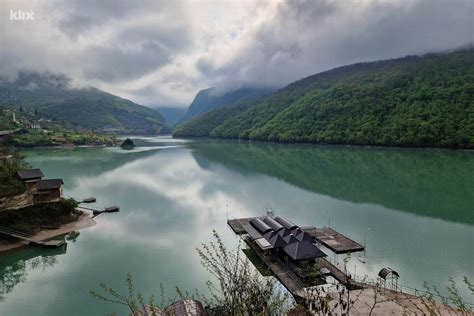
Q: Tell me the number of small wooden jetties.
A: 3